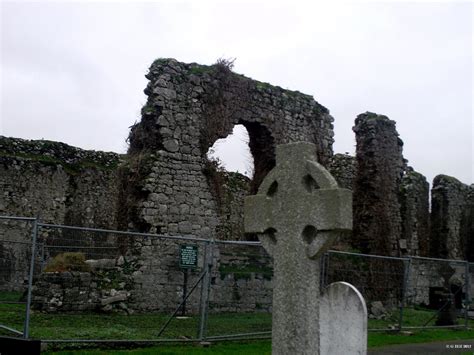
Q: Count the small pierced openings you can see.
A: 4